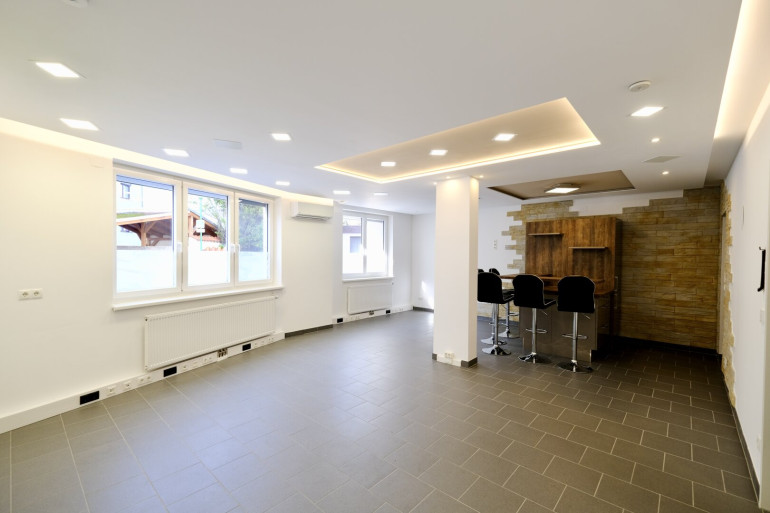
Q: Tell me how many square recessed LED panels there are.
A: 12